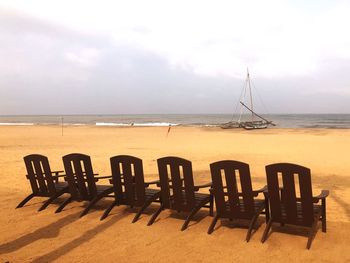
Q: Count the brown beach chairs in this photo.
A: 6